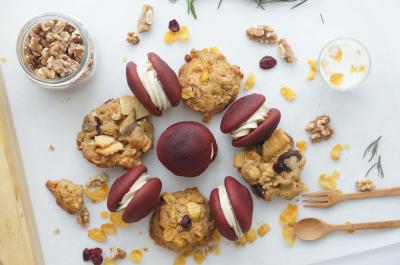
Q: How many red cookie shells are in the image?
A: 10